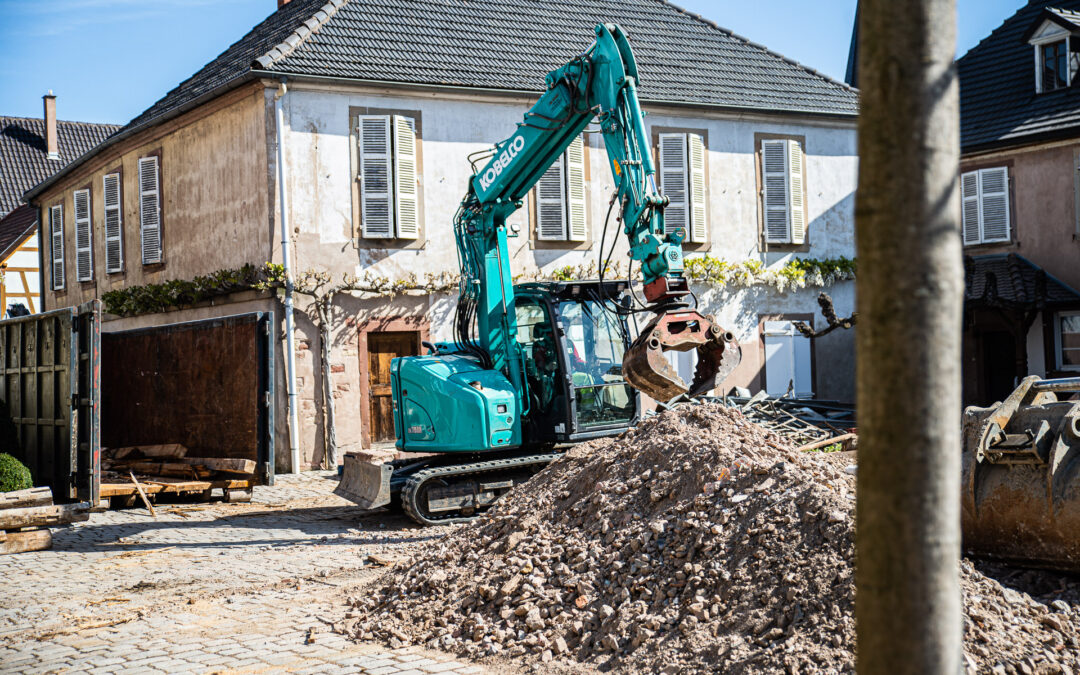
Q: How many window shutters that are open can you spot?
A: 0